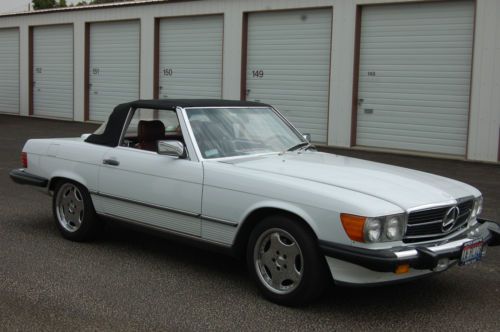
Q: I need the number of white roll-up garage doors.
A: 6